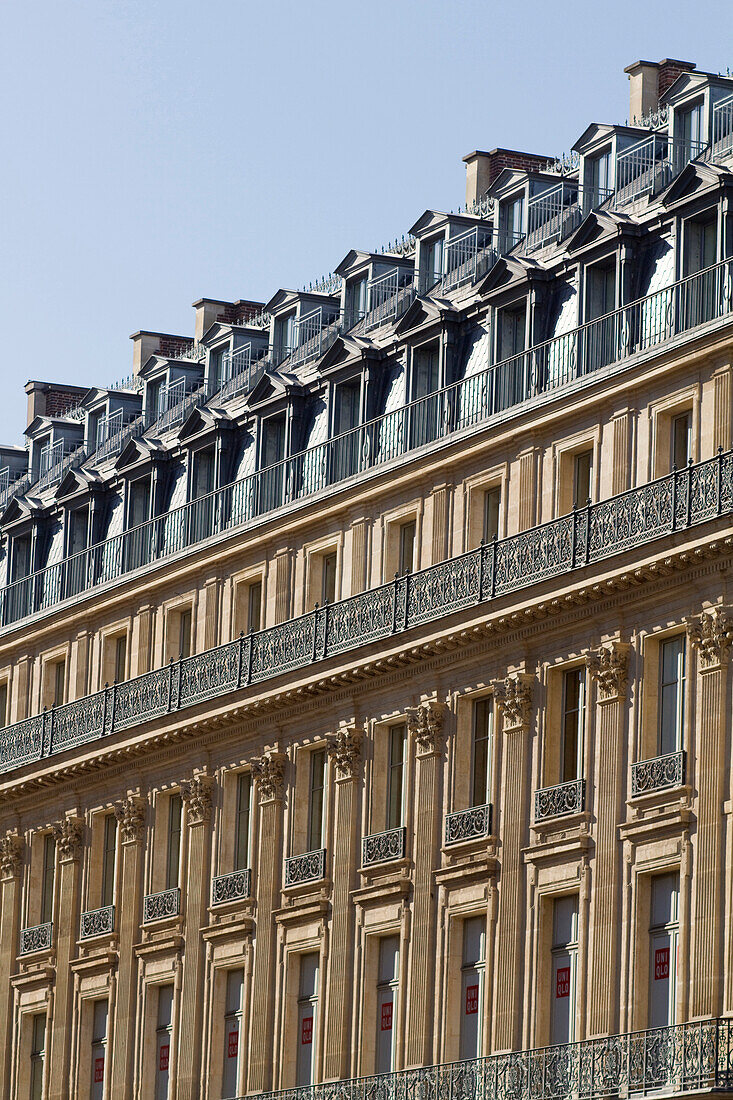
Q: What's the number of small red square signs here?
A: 8